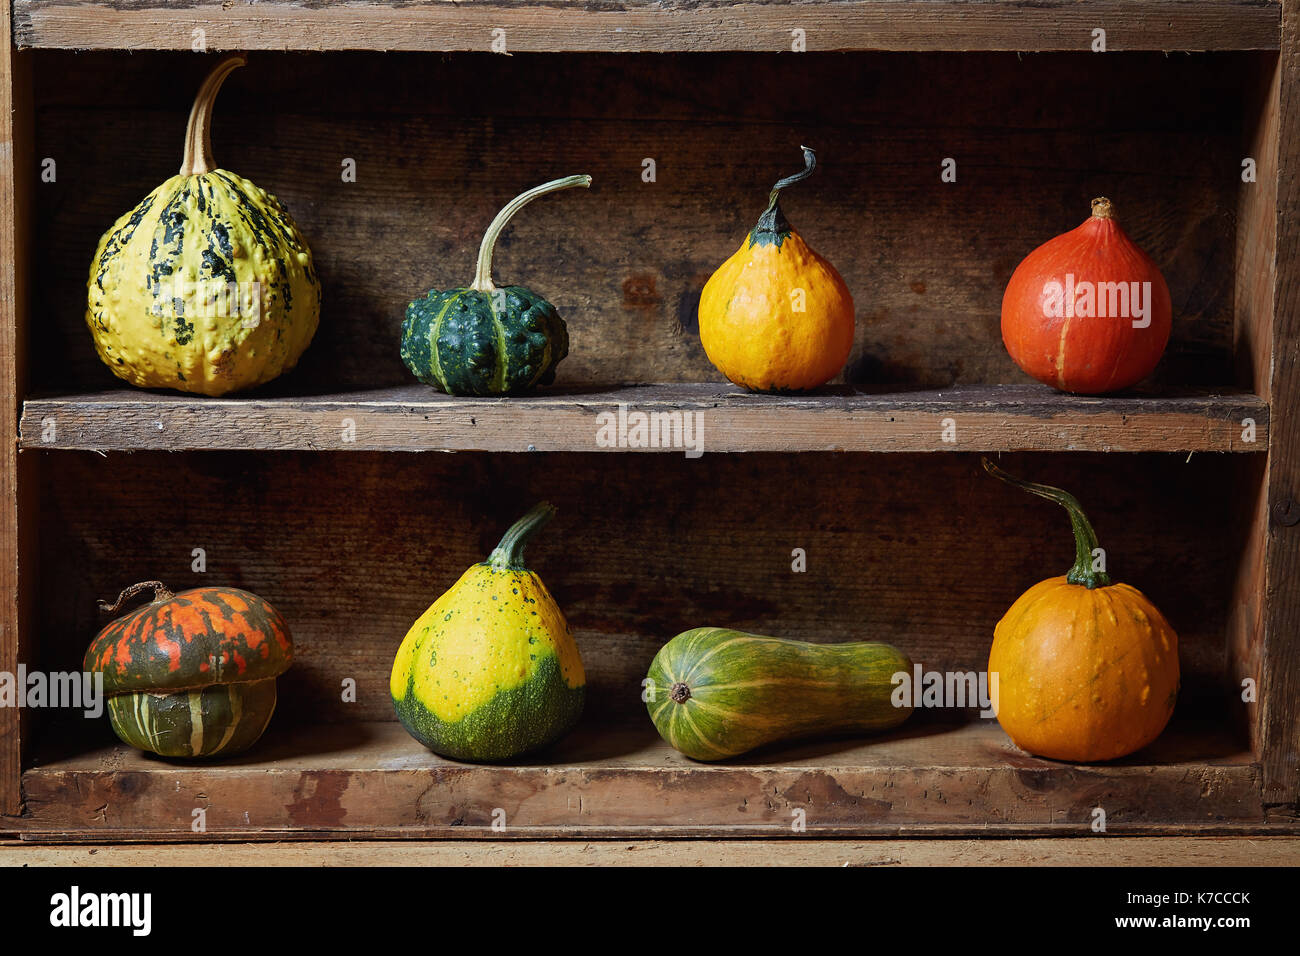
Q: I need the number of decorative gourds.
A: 8